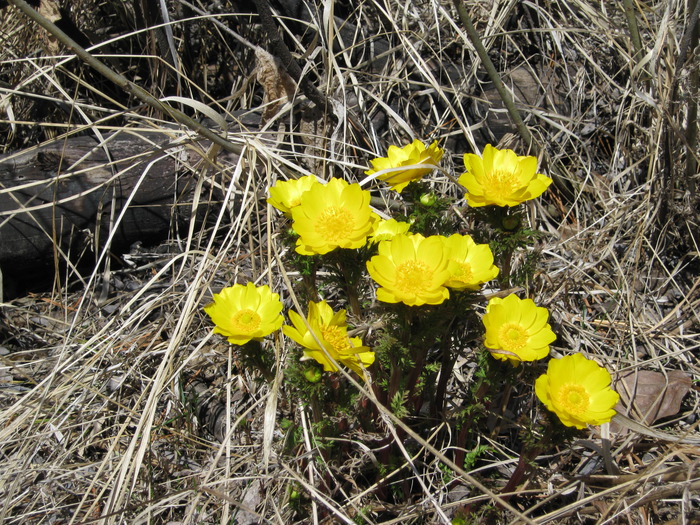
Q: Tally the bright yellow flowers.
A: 11